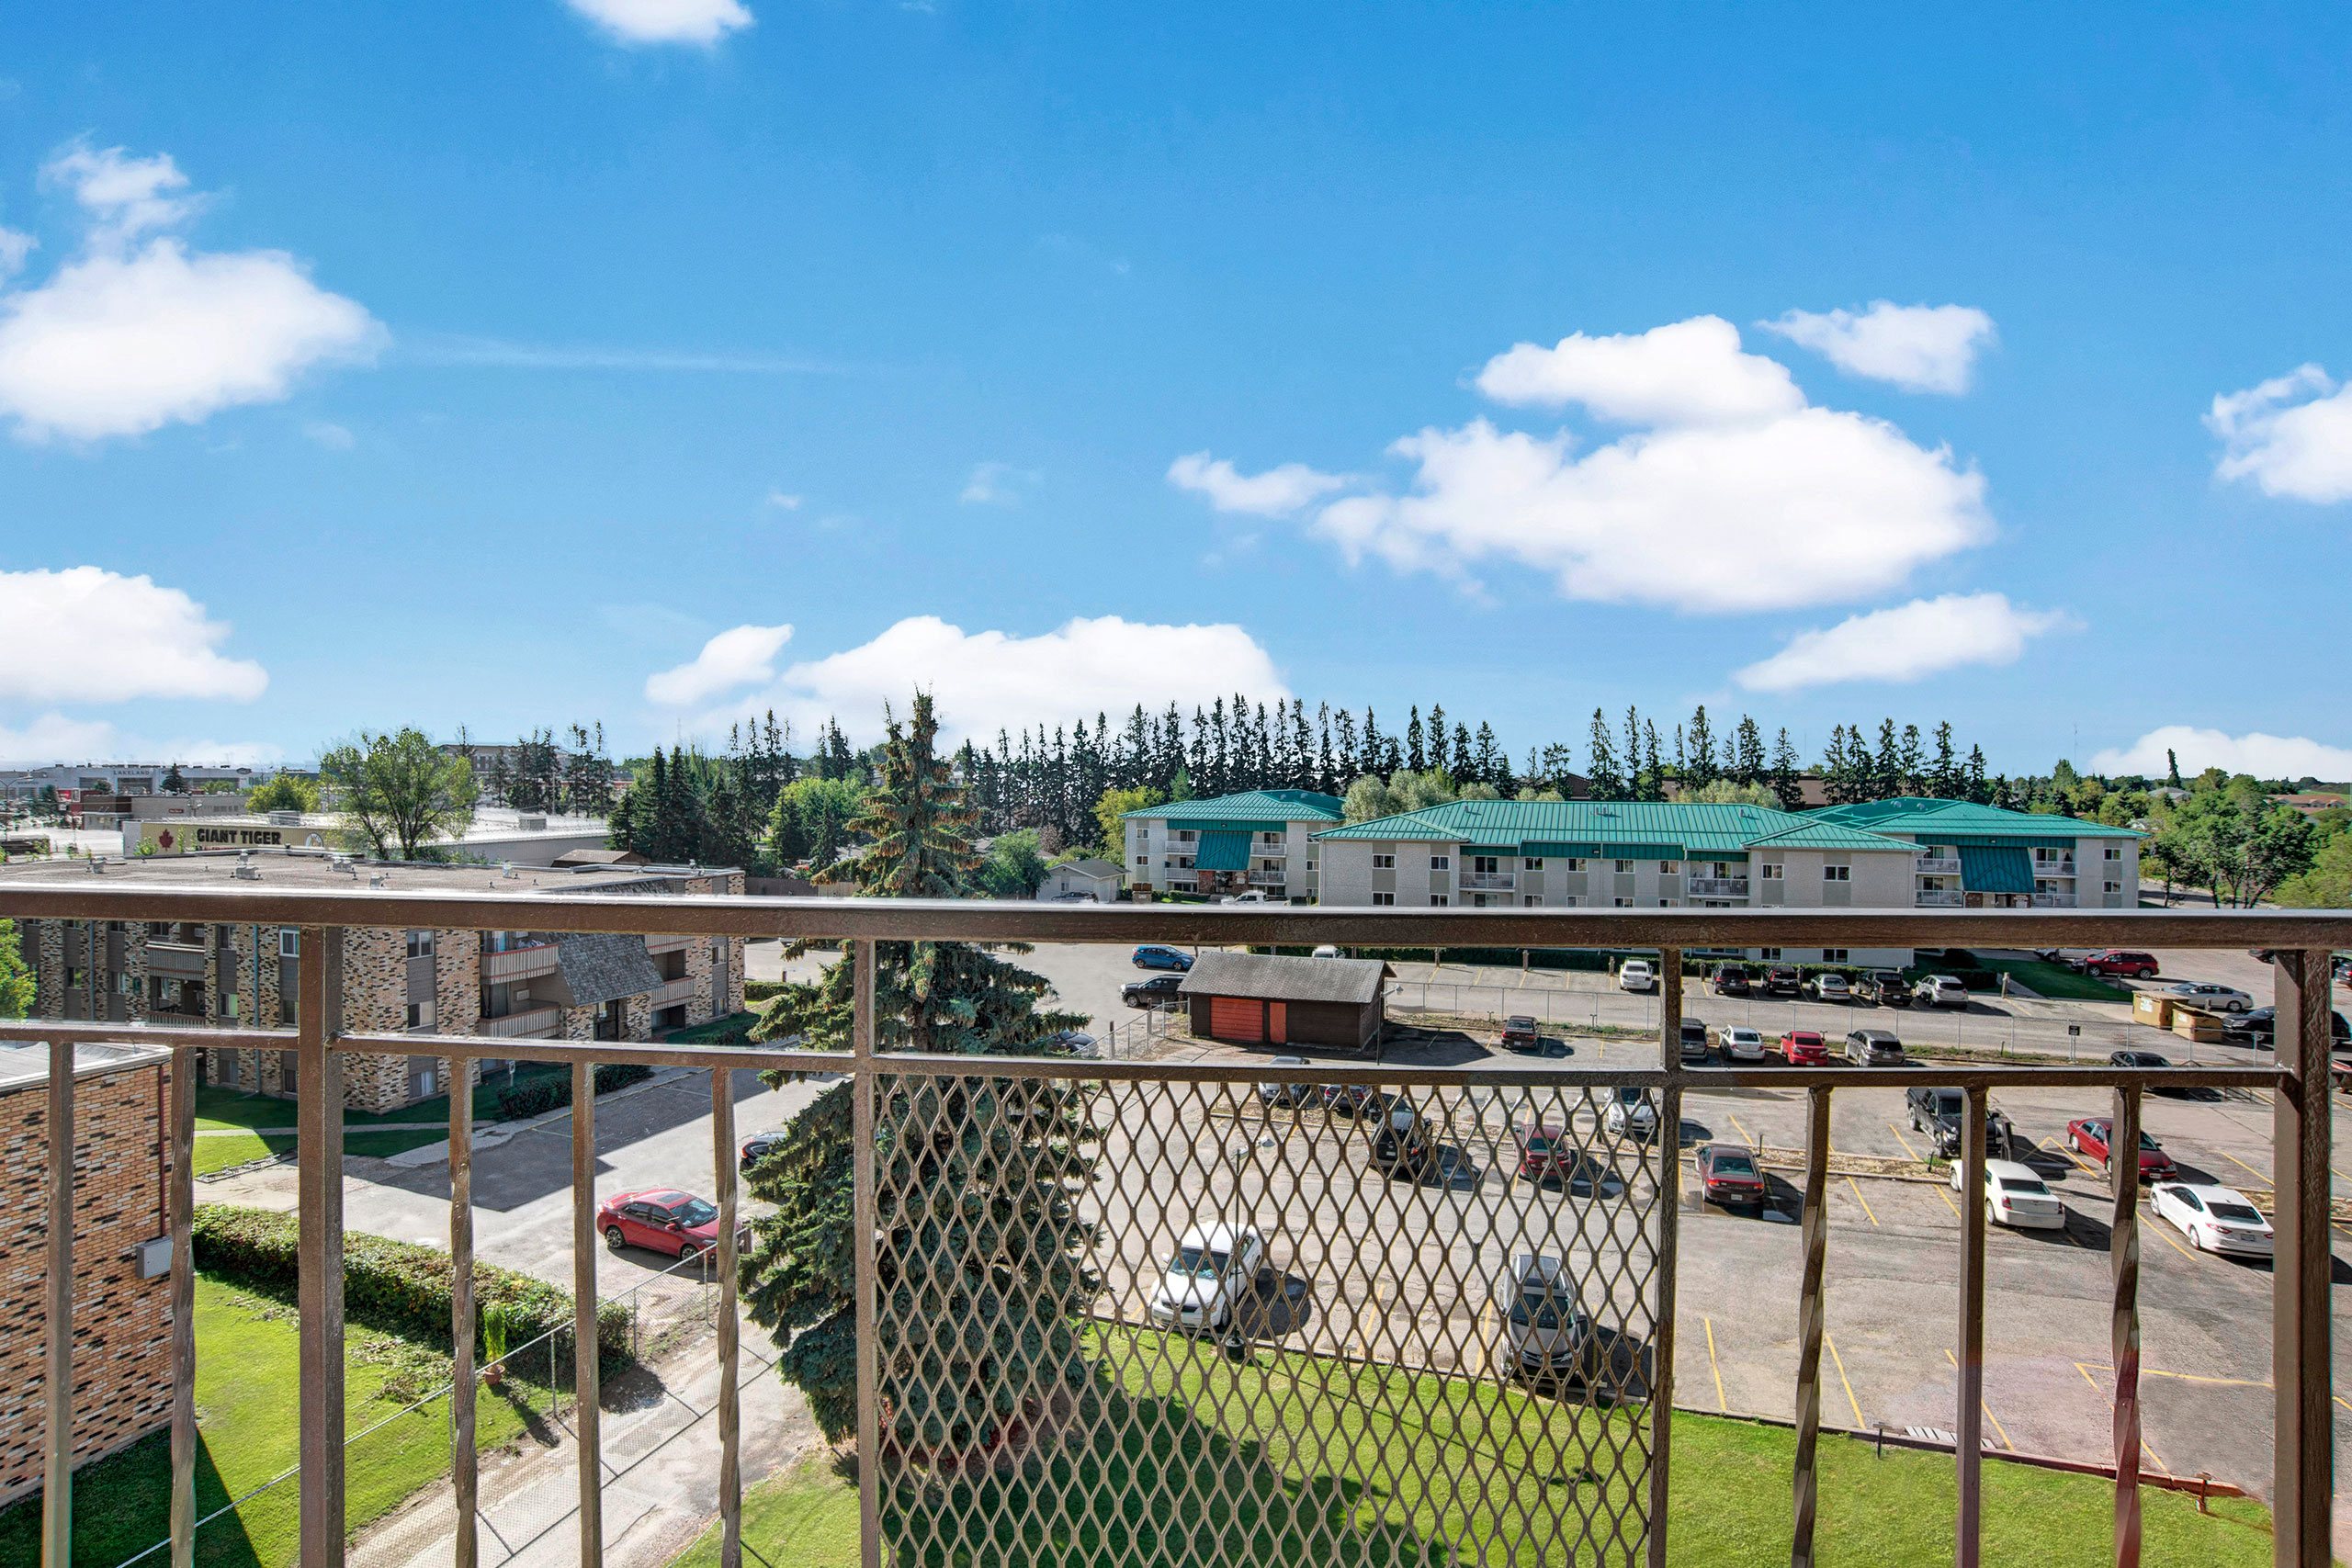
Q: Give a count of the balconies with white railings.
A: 10